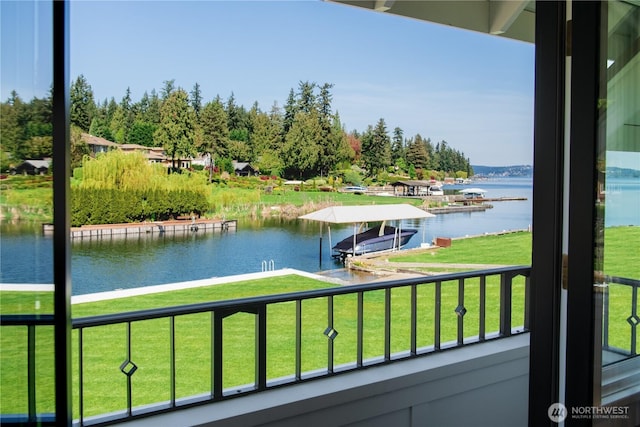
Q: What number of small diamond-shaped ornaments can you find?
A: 4